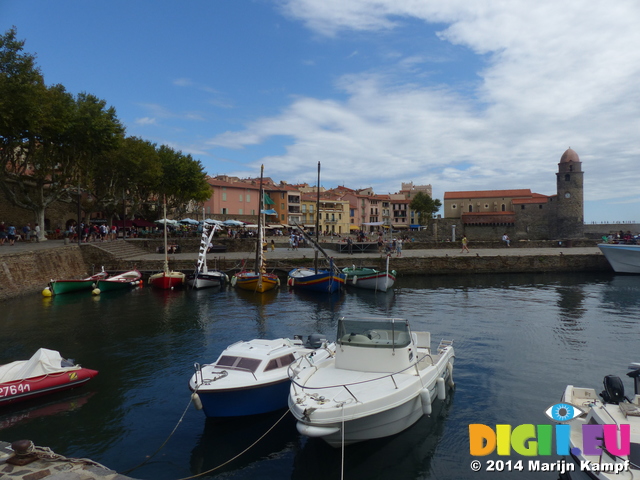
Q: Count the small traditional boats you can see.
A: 7